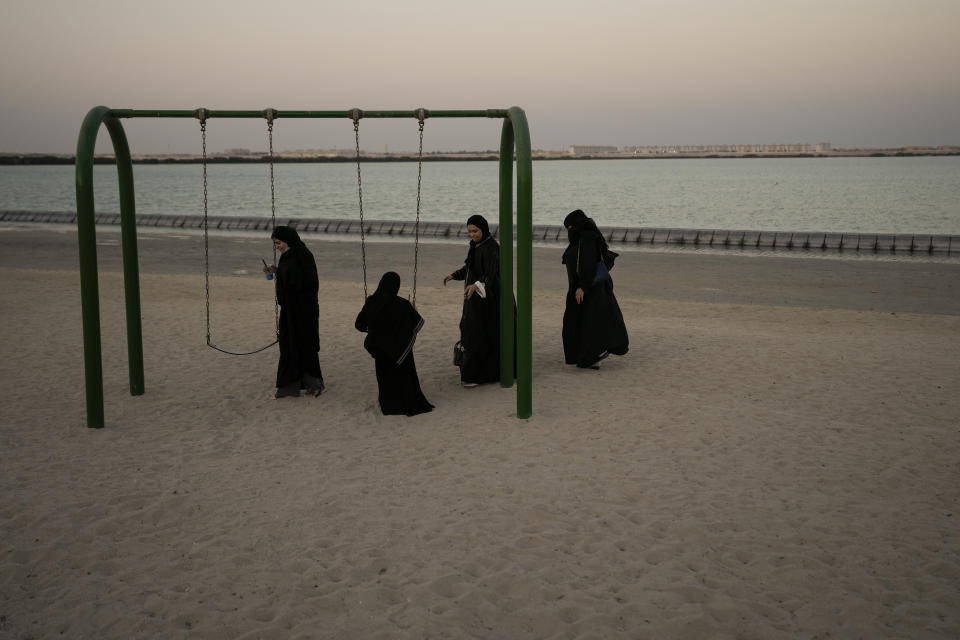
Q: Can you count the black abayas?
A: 4